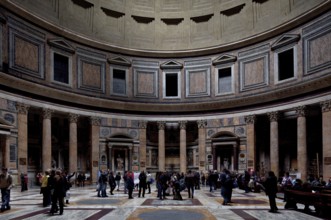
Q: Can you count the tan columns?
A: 12